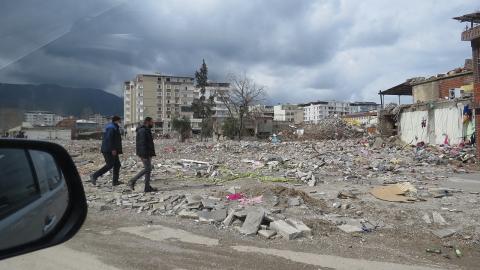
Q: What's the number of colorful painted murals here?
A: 0